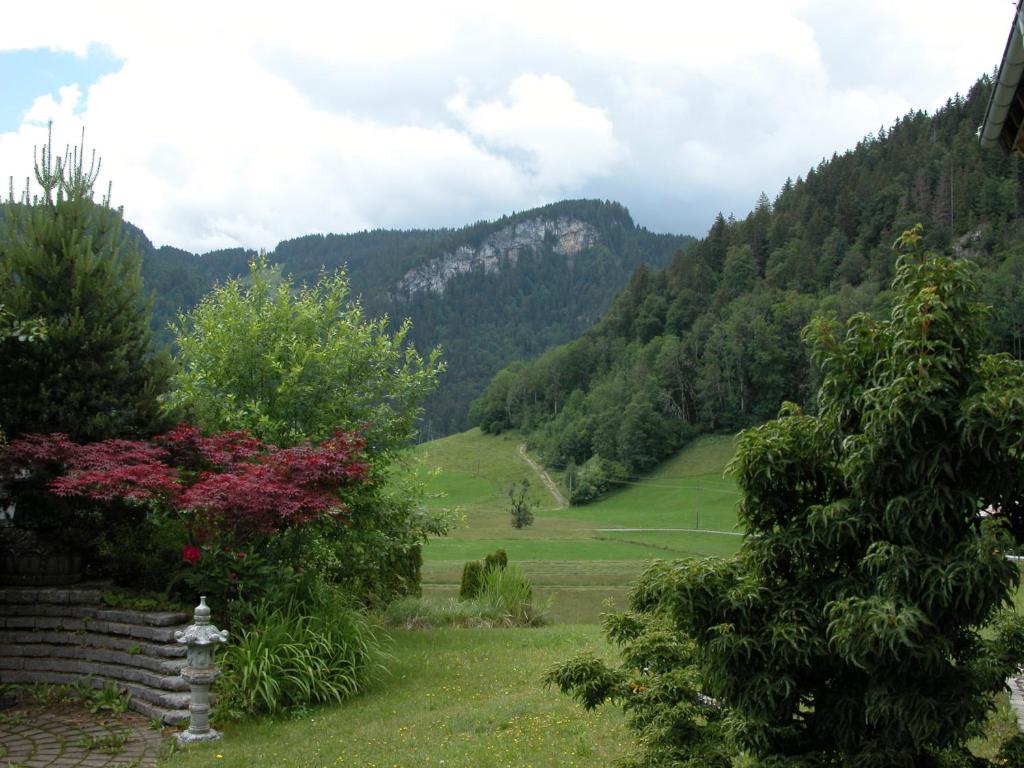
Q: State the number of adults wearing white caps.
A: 0